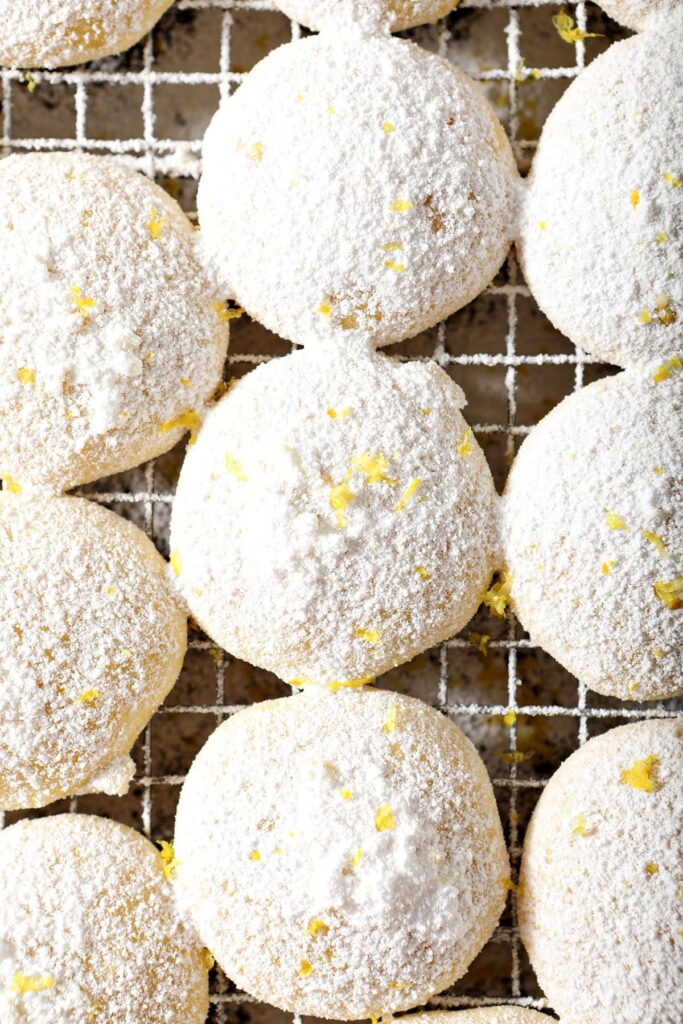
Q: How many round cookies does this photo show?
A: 13